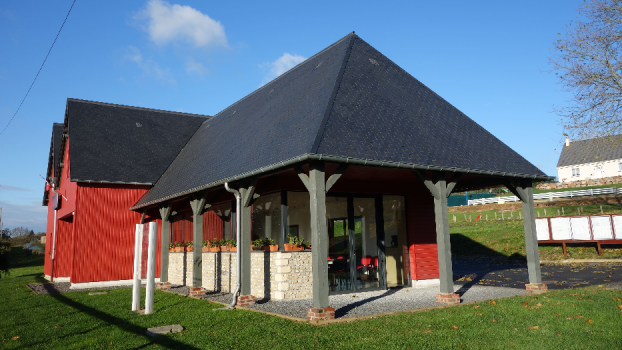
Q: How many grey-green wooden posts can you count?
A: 6